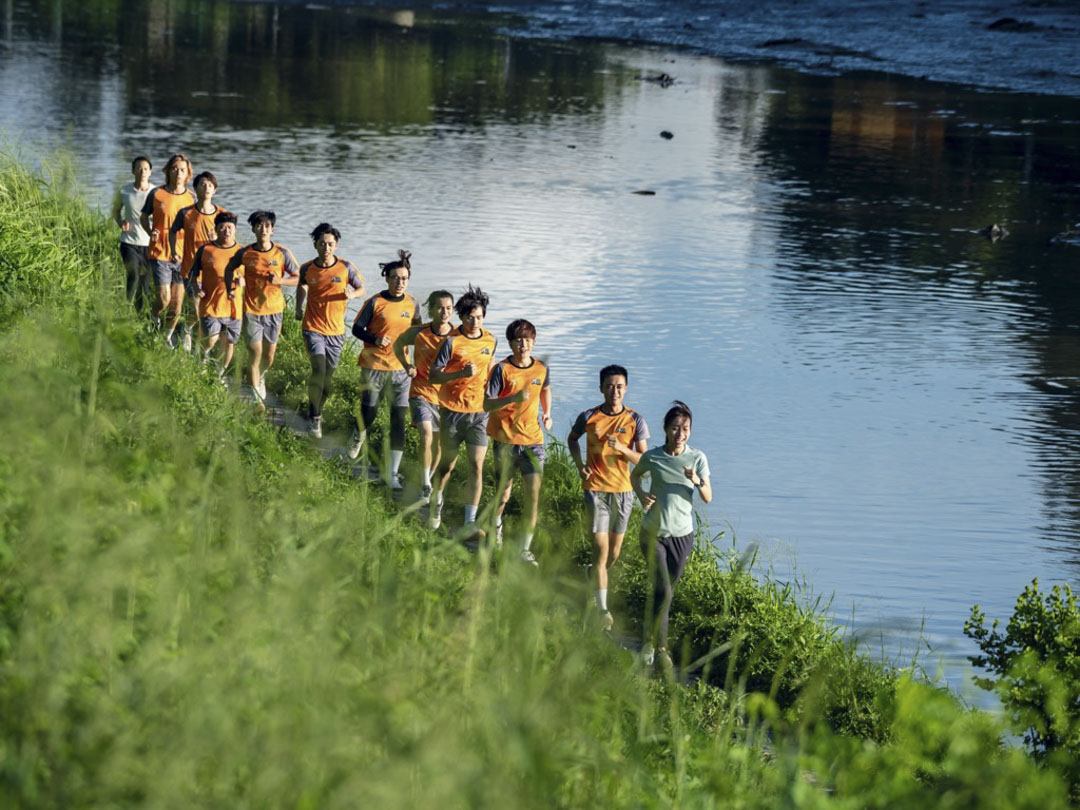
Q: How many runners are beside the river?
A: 12